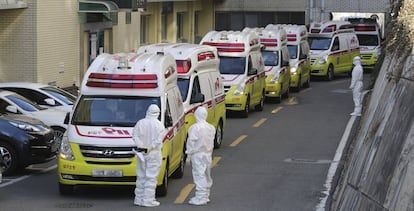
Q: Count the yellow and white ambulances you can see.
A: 7